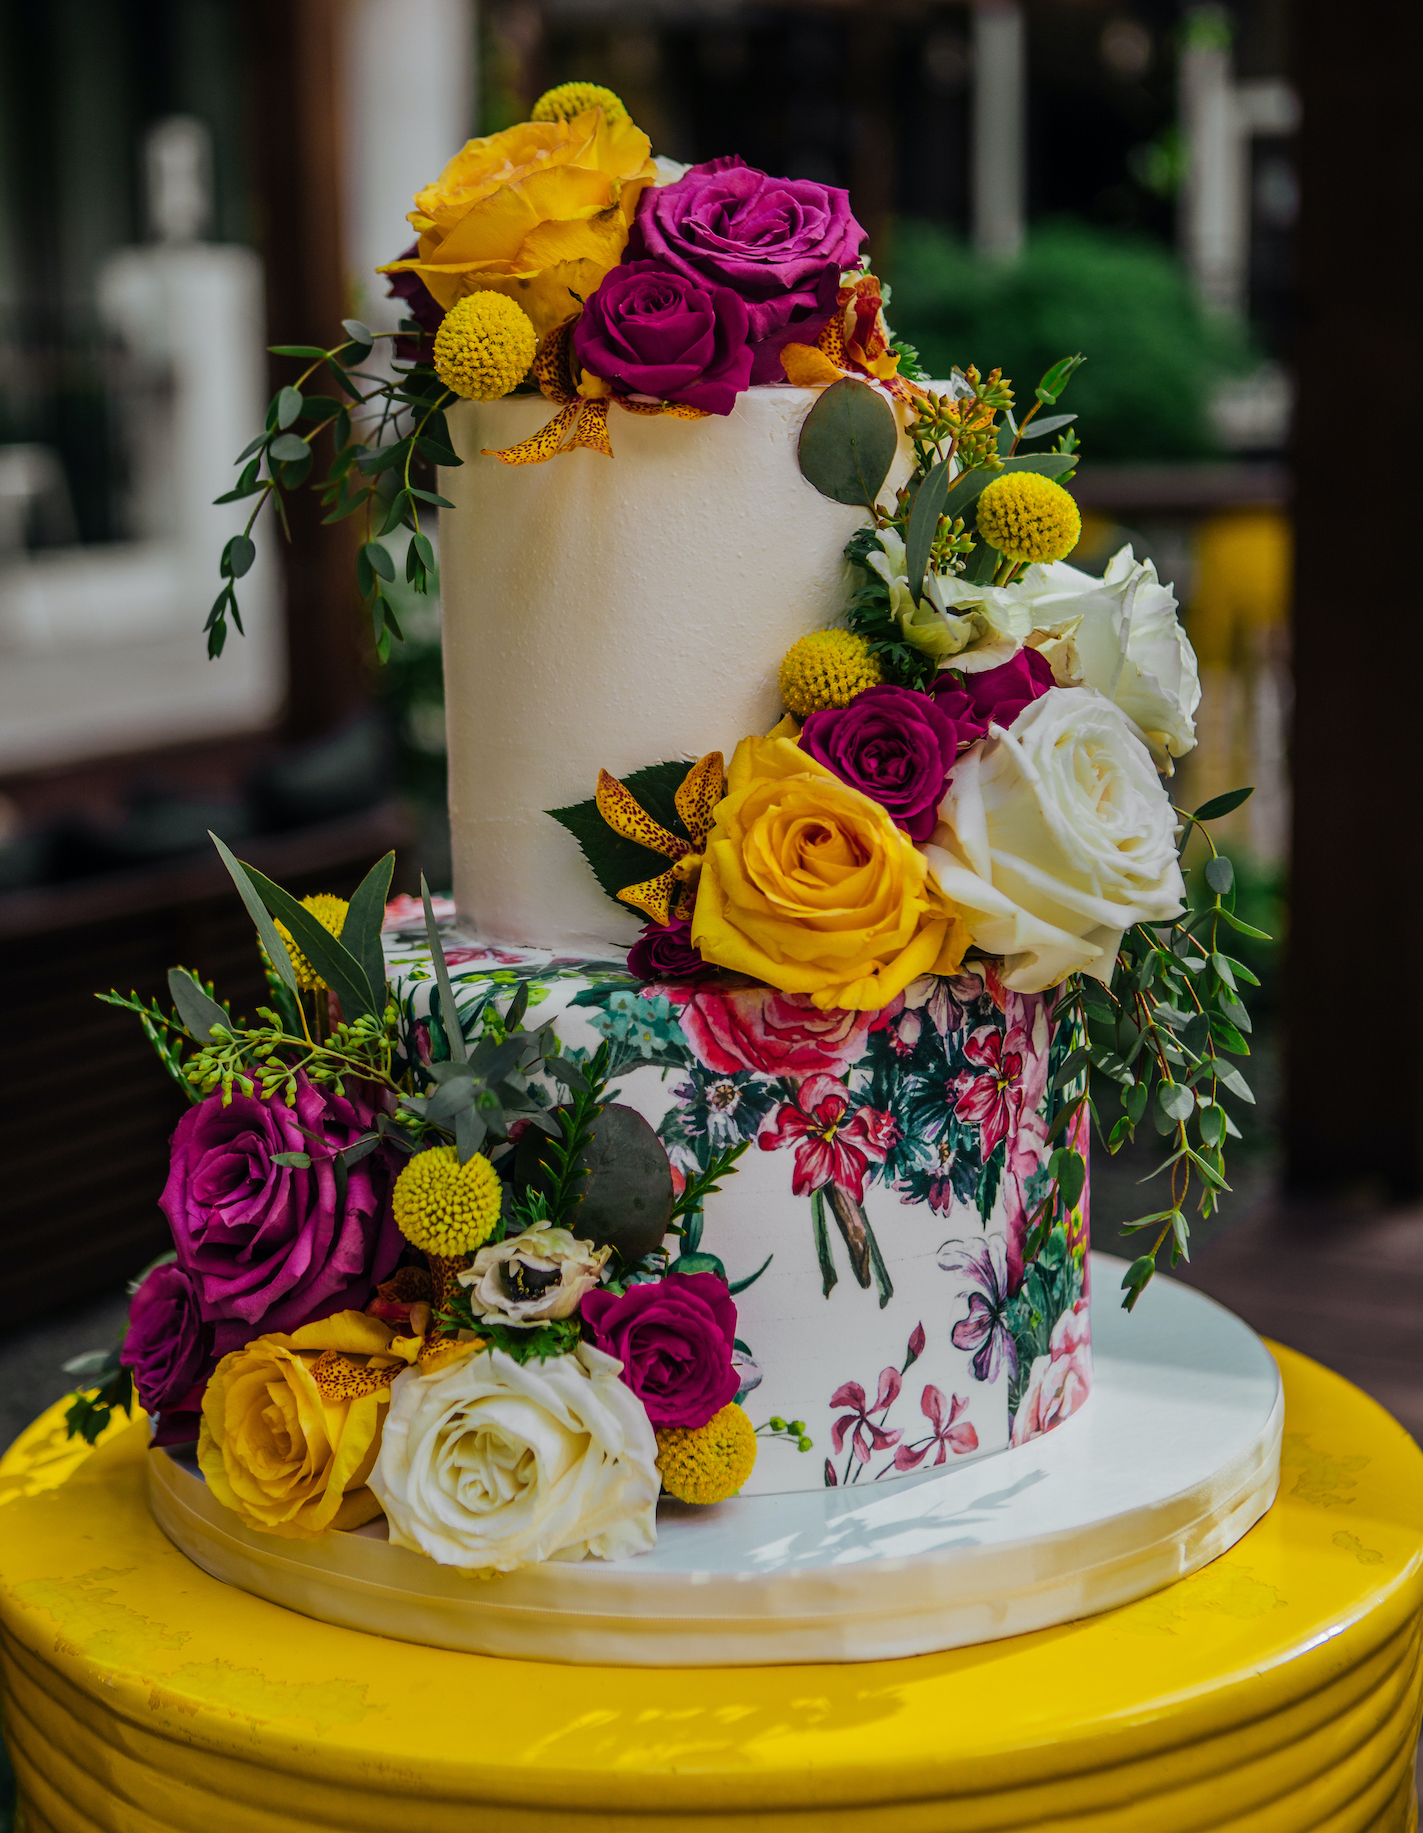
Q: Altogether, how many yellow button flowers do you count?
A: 7